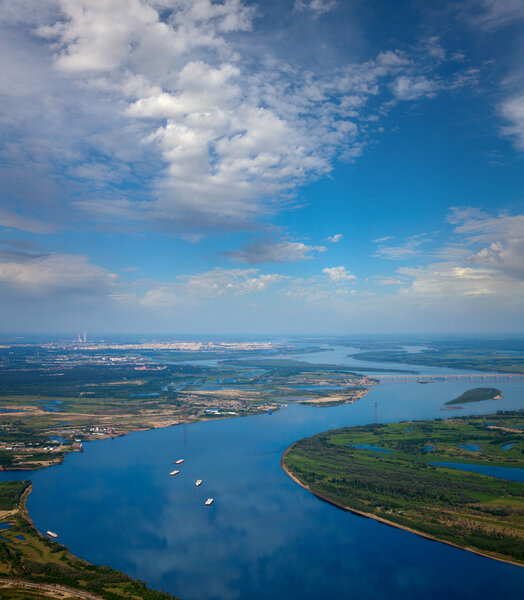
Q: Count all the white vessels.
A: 5